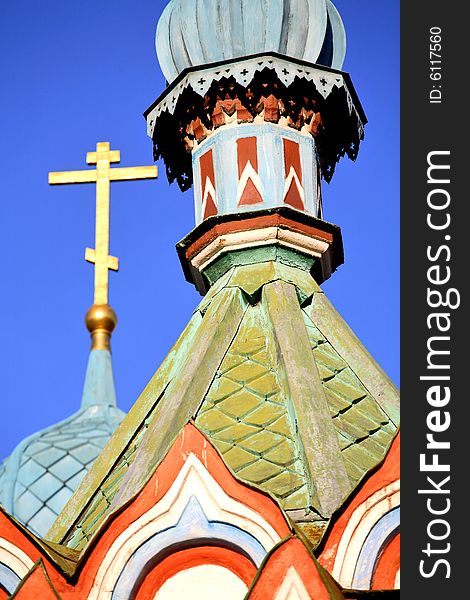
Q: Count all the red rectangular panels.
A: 3